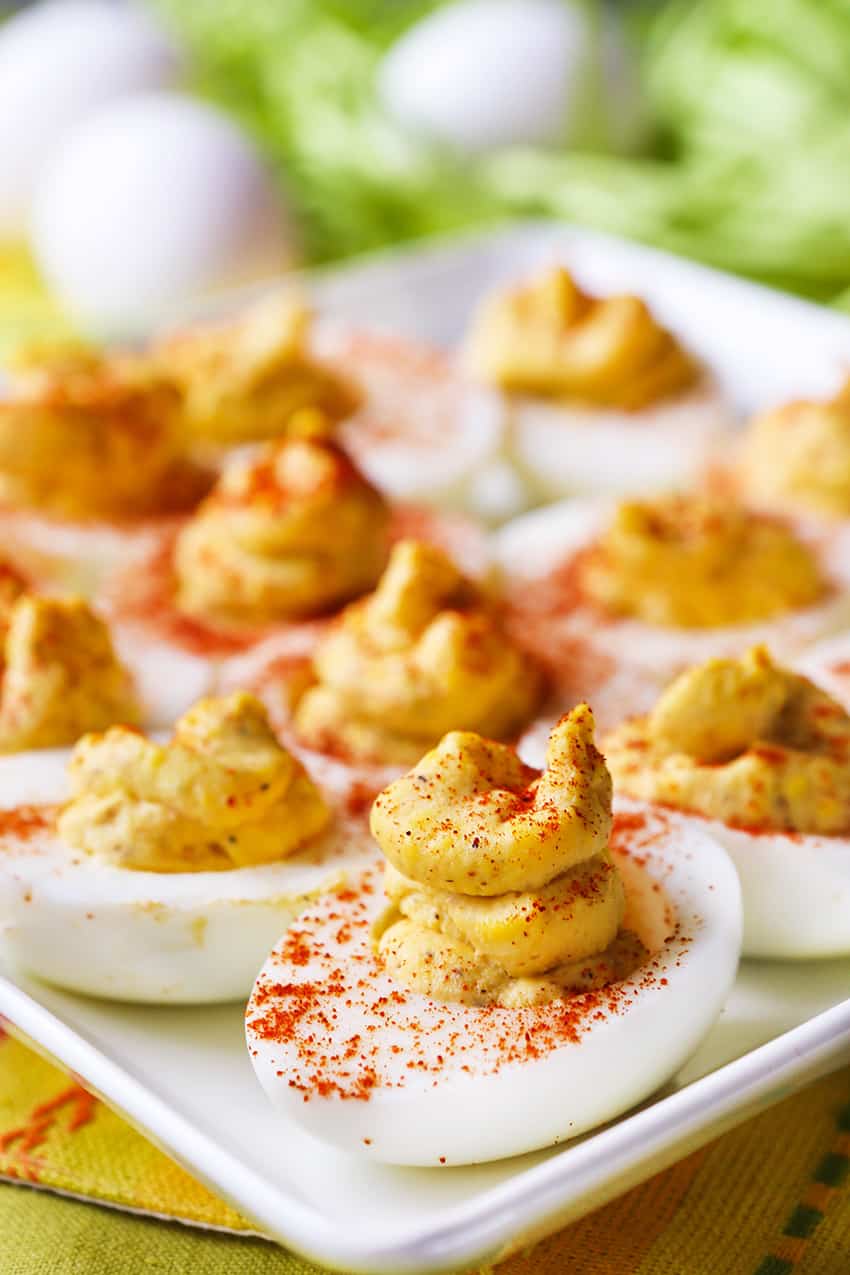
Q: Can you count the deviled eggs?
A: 11